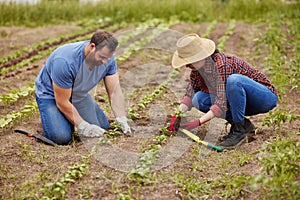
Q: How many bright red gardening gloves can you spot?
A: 2